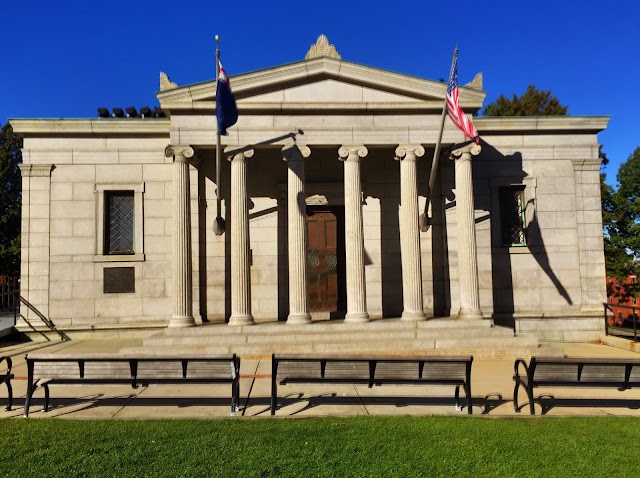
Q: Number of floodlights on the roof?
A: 5